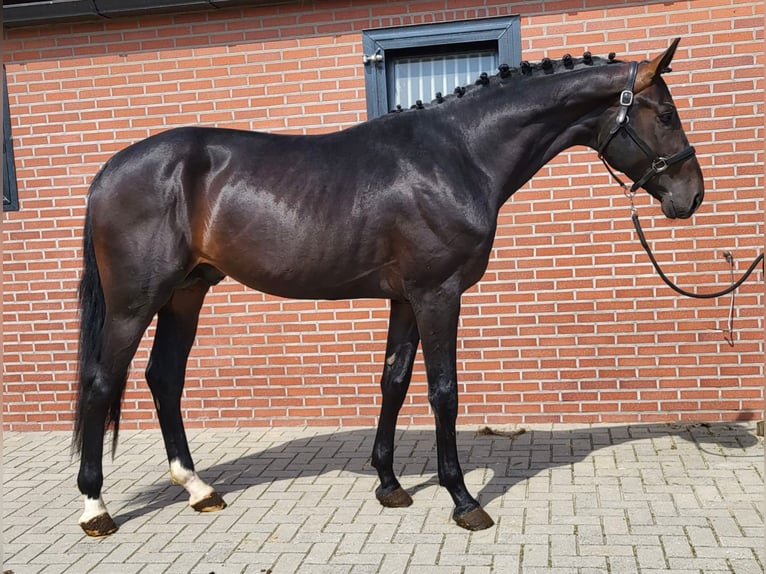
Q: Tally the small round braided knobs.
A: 11